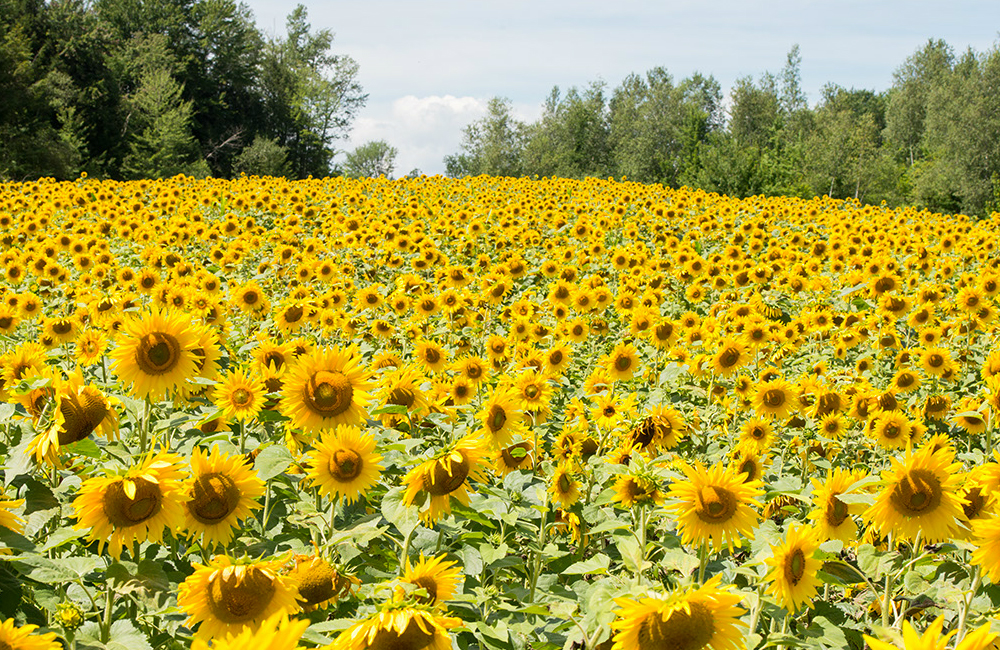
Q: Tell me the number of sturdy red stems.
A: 0